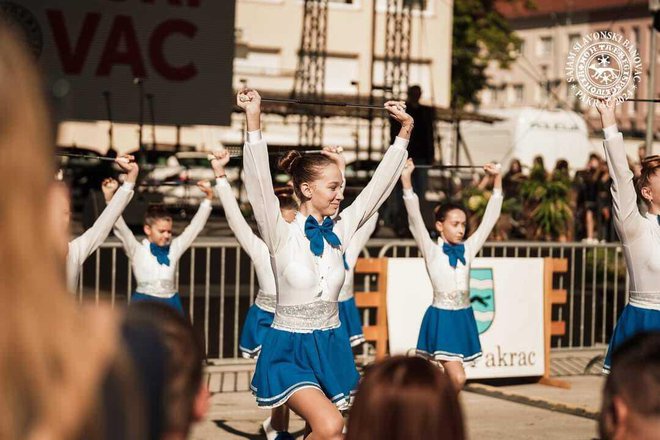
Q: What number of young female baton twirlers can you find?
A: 7